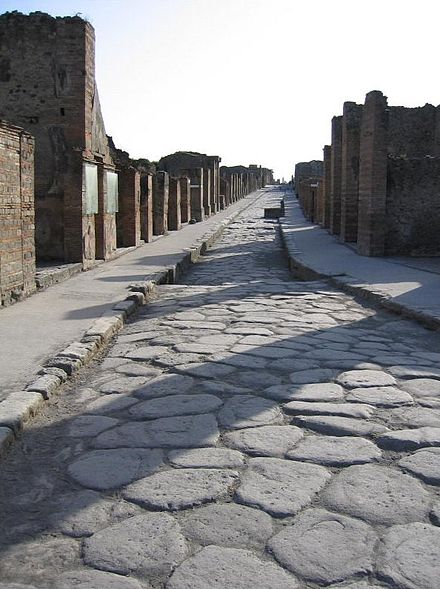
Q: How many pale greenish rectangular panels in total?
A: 2